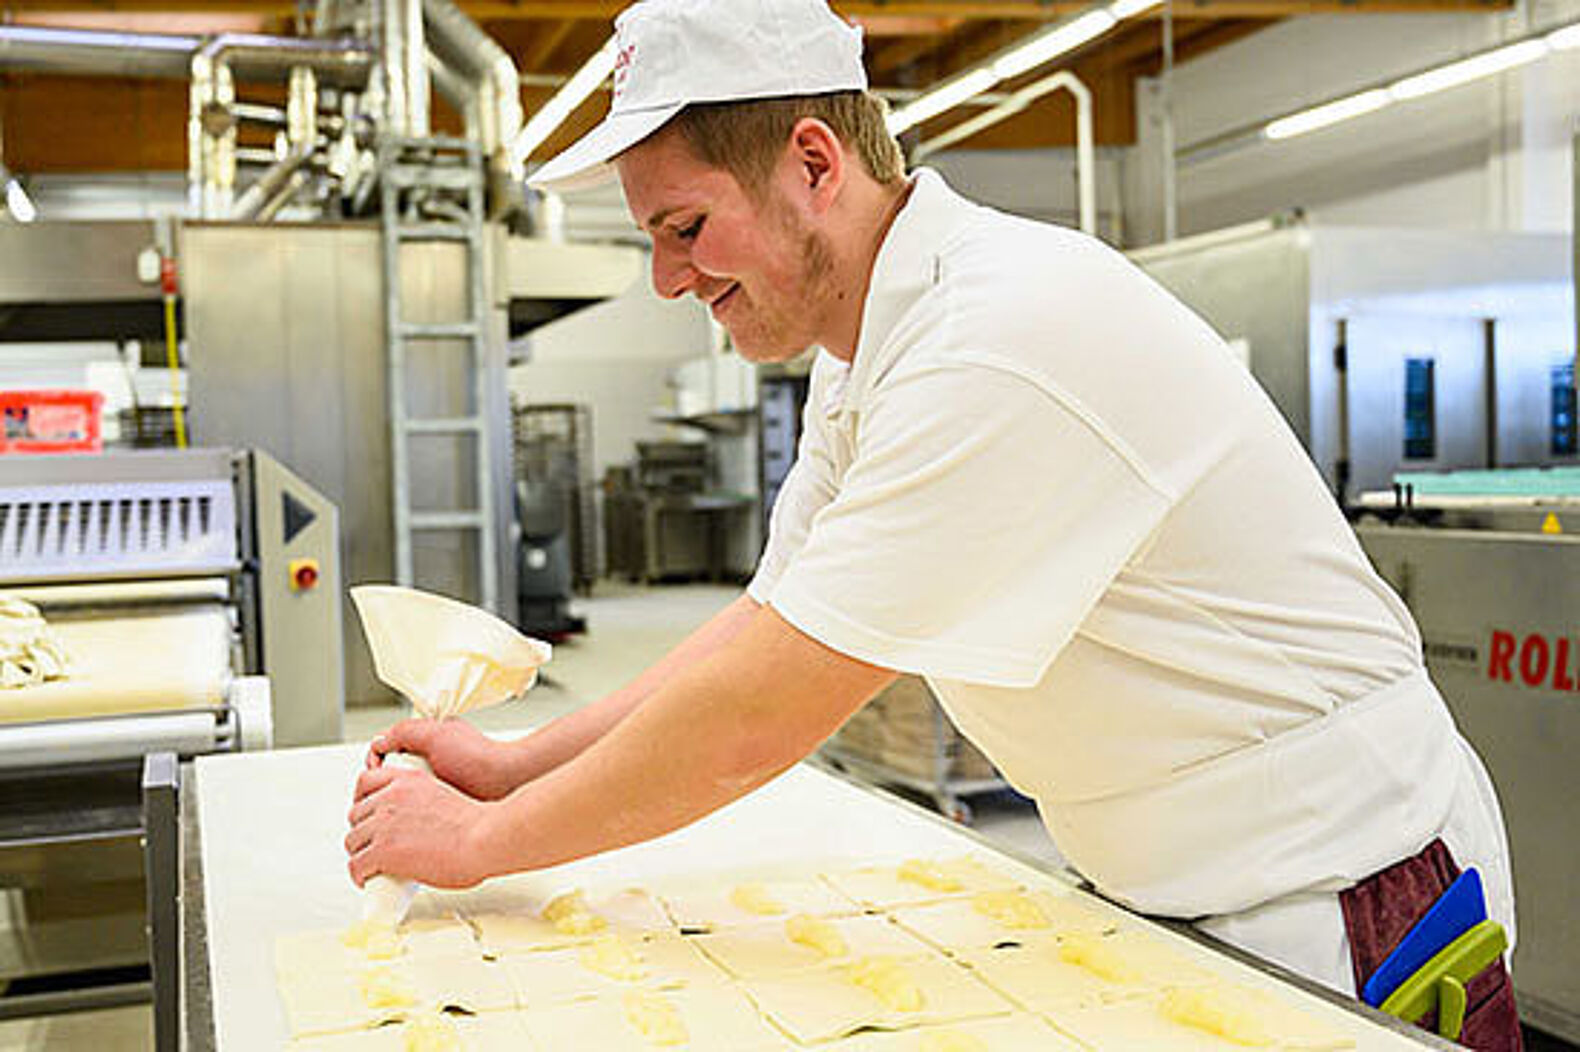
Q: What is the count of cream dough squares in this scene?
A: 14